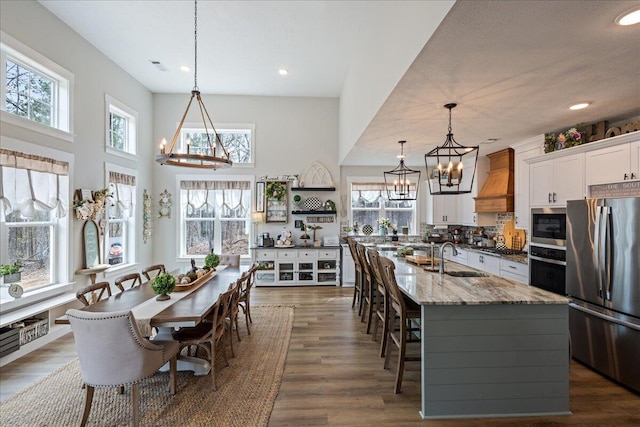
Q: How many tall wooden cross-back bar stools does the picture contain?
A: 4